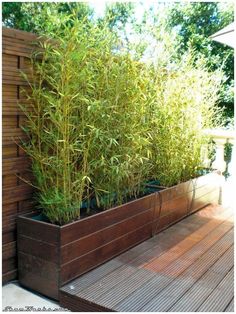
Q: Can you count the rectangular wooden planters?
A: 2